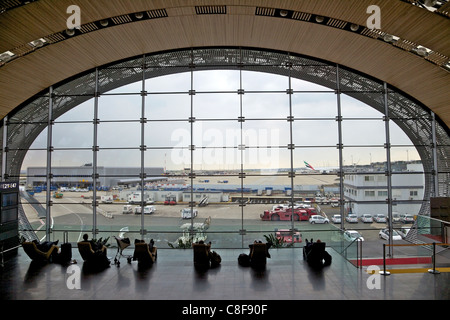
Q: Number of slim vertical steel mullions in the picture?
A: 10